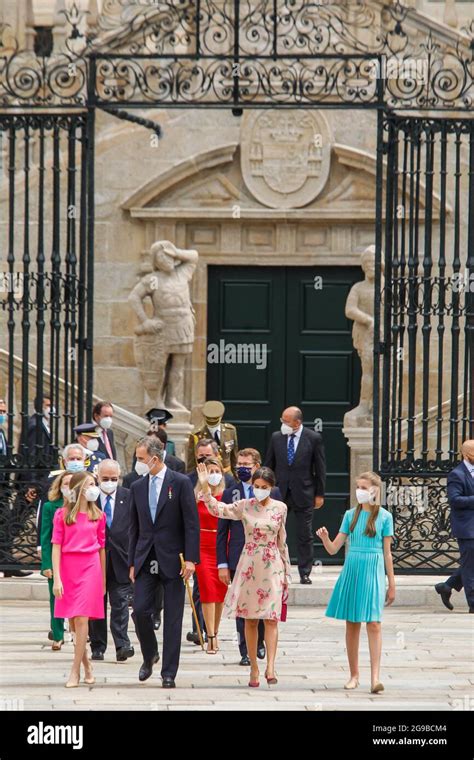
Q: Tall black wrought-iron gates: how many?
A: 2